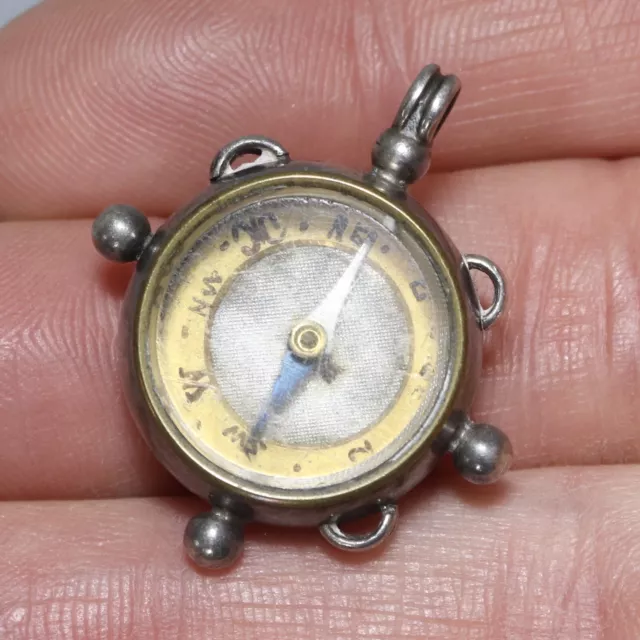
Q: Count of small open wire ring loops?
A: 3